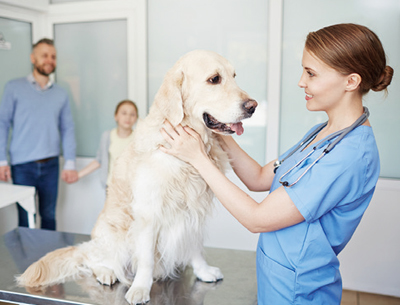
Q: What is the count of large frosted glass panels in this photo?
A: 4